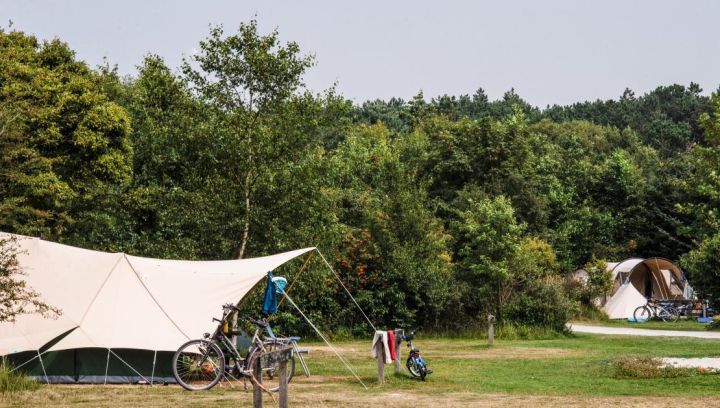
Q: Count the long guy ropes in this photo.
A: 2